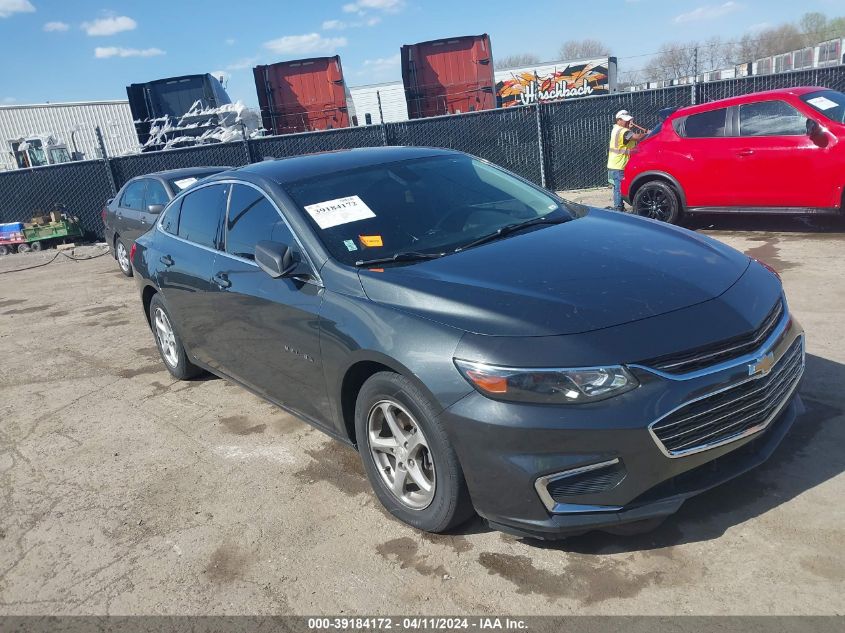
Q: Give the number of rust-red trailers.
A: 2